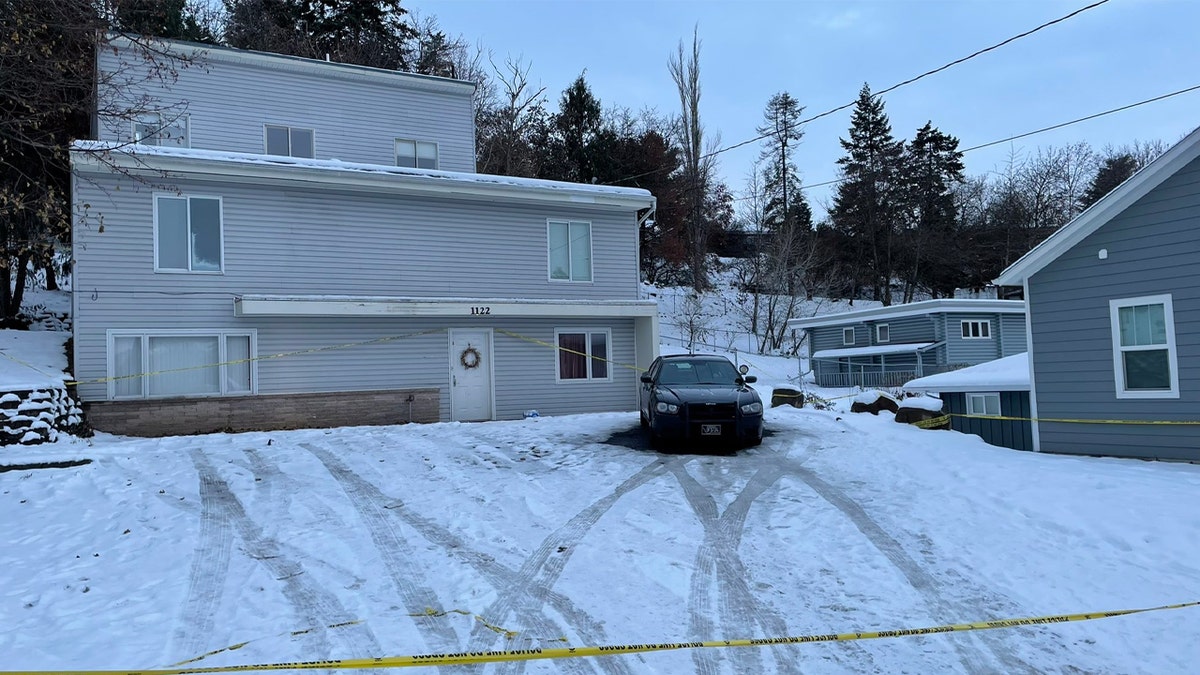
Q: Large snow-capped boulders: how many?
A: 3